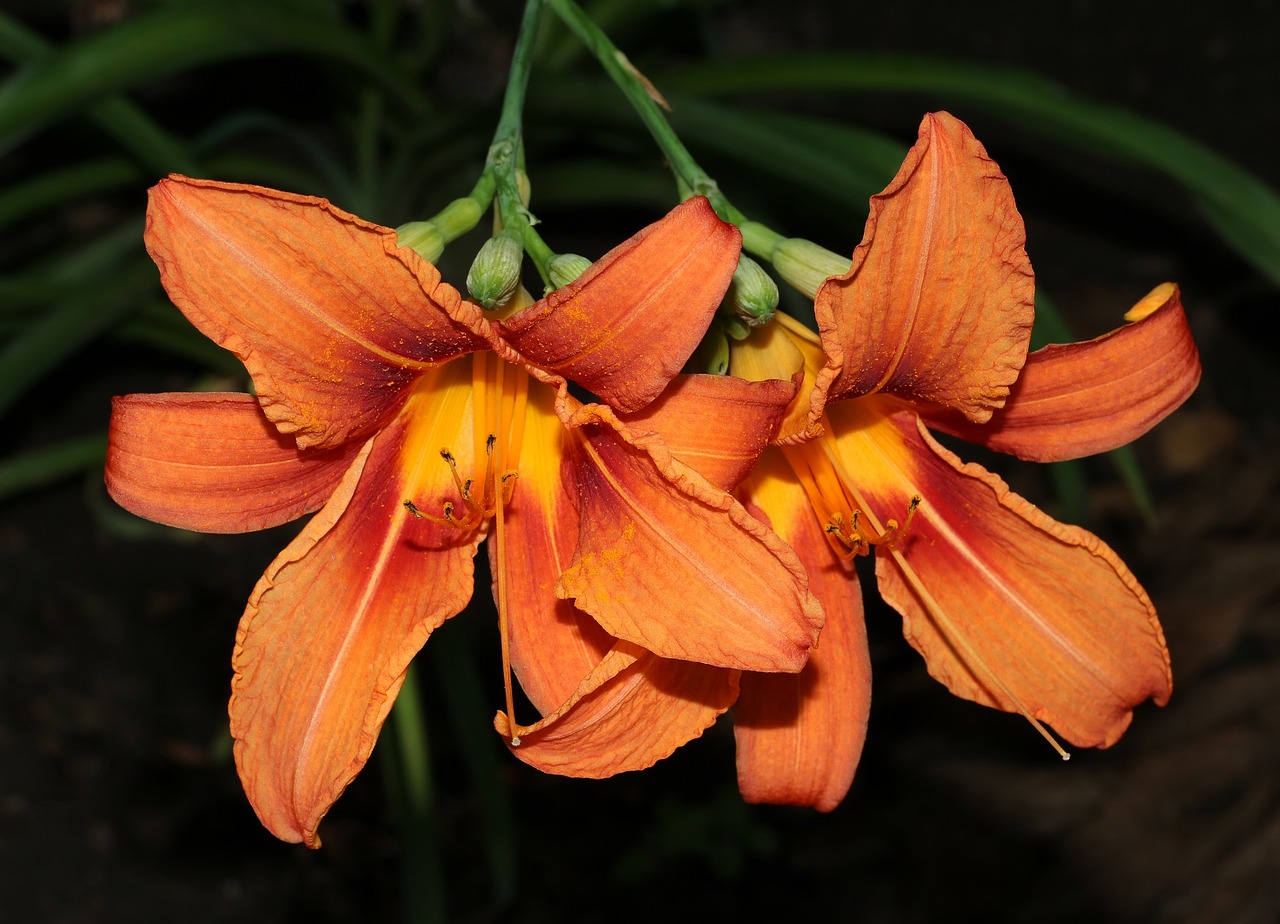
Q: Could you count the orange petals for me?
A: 12